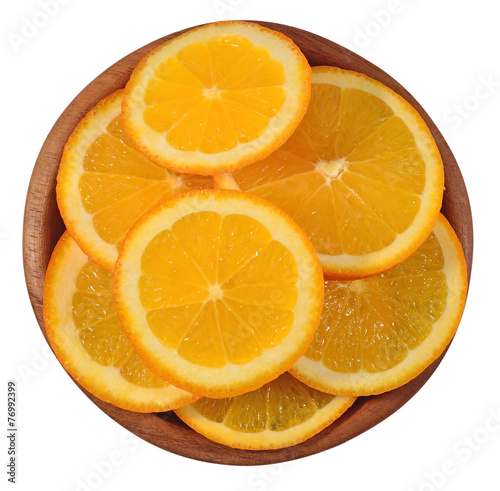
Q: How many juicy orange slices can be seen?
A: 7